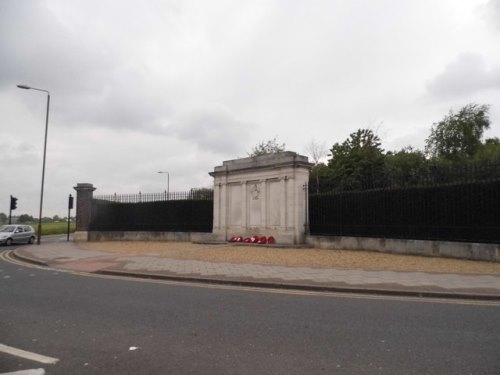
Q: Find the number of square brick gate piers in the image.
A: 1